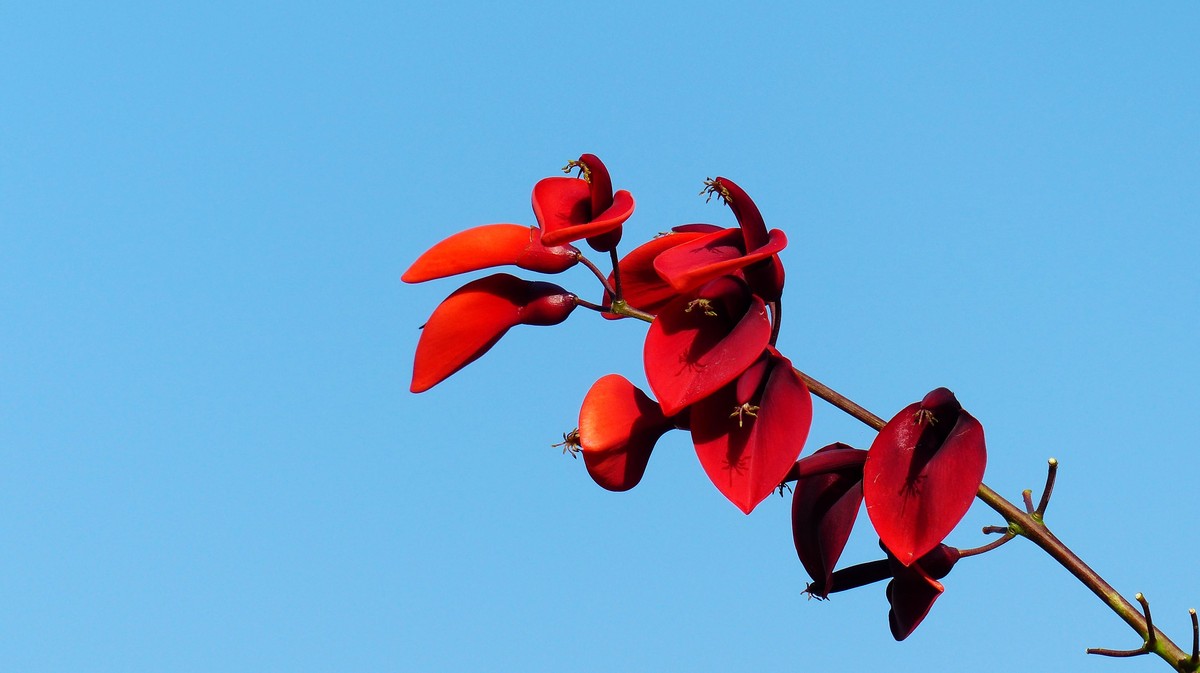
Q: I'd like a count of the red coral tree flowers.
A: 11